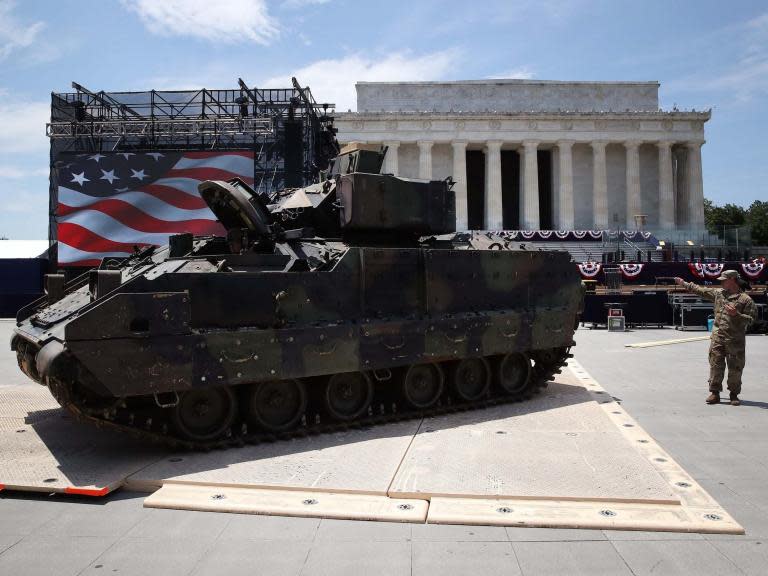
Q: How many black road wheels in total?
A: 6